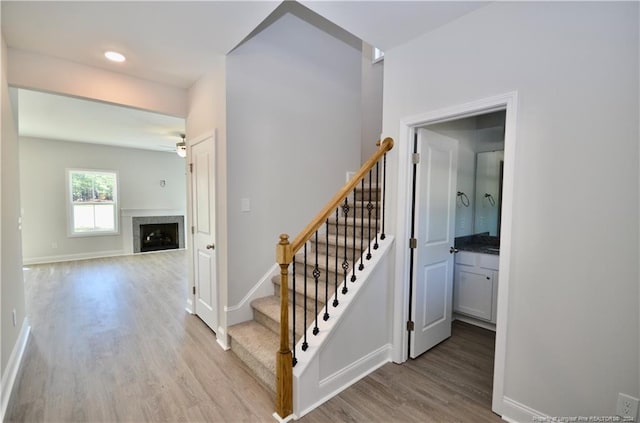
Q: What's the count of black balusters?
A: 11